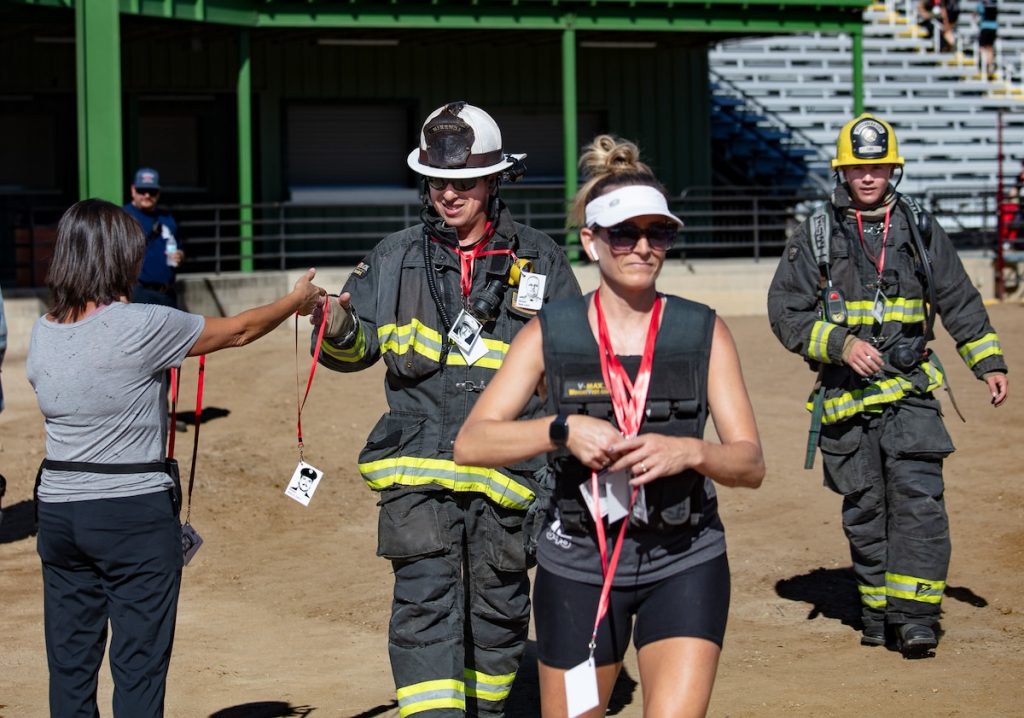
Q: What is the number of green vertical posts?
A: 4